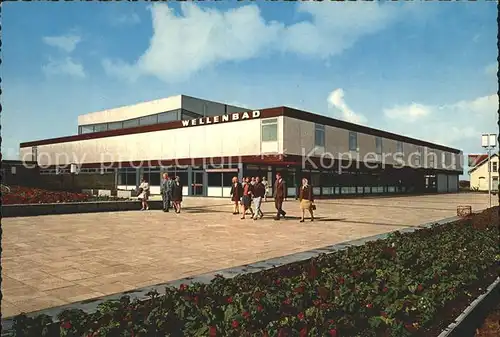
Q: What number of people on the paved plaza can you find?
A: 11